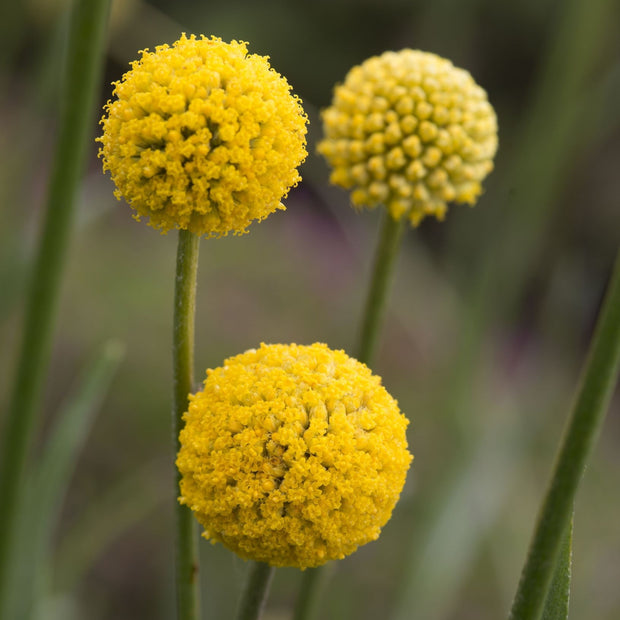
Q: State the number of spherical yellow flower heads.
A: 3